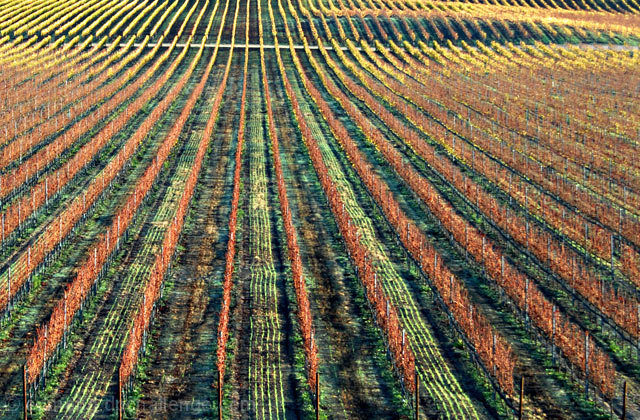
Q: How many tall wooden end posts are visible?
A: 7